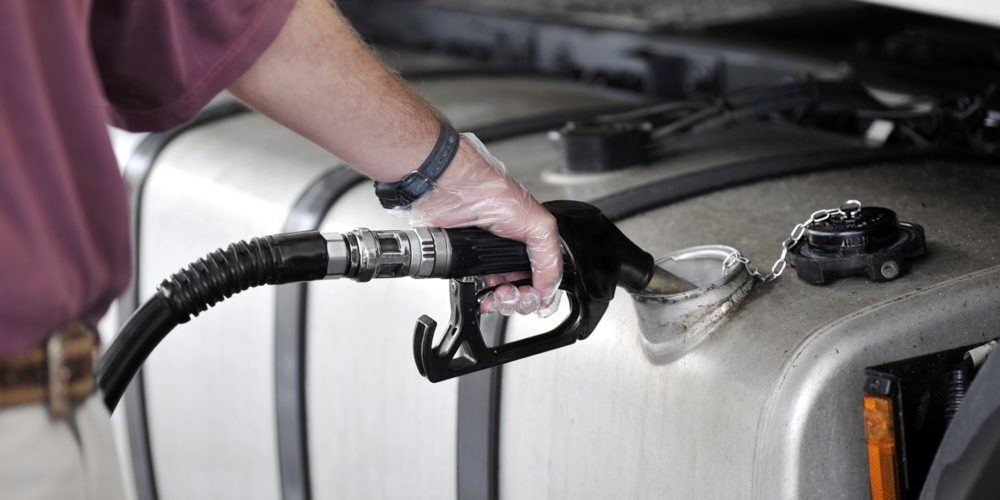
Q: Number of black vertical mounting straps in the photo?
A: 3